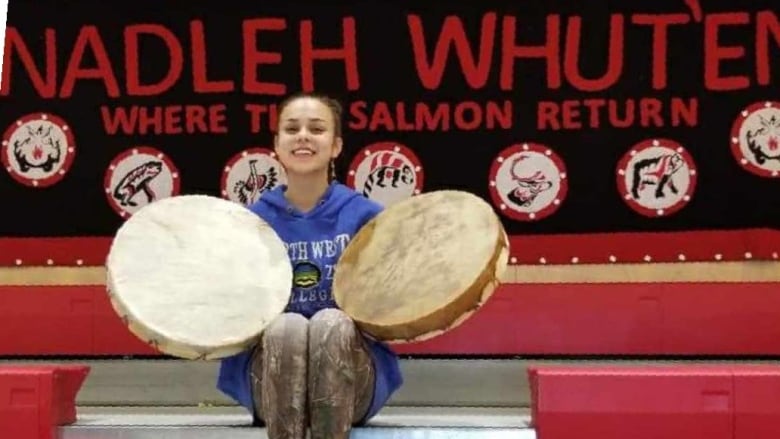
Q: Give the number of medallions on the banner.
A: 7